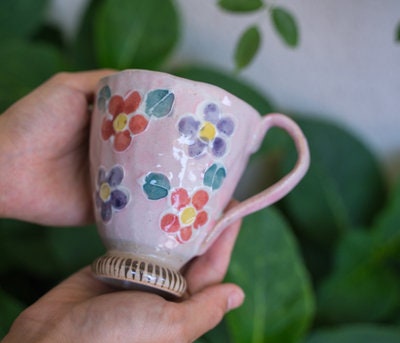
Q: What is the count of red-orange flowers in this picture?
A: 2